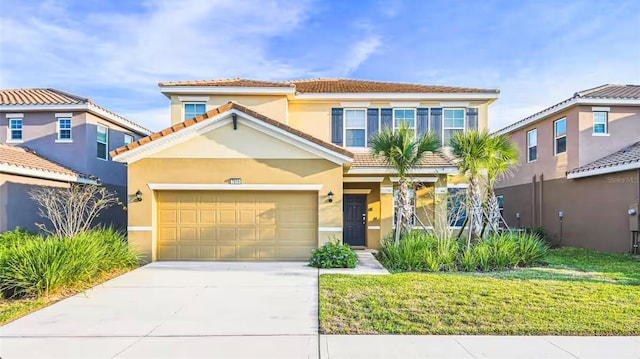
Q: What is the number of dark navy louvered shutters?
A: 6